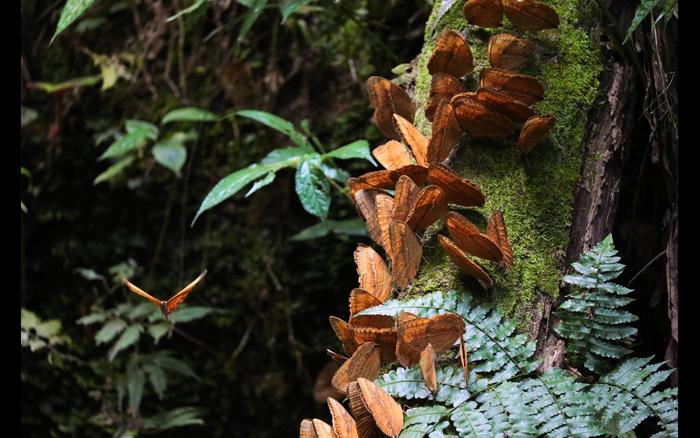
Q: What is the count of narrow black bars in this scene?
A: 2